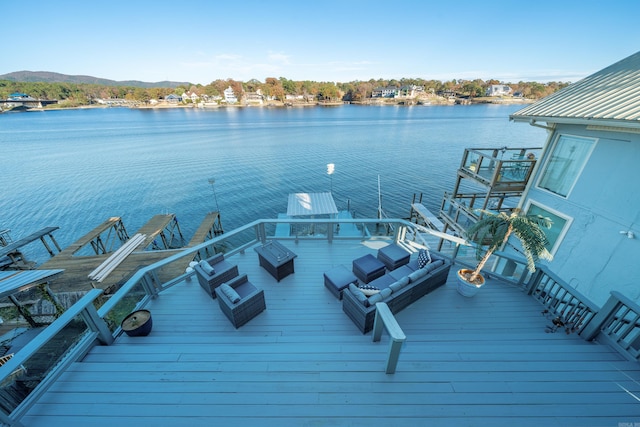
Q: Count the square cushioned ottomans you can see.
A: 3